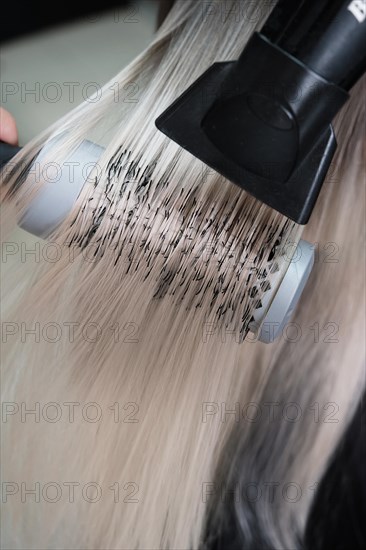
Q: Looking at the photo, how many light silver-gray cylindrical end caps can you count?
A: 2